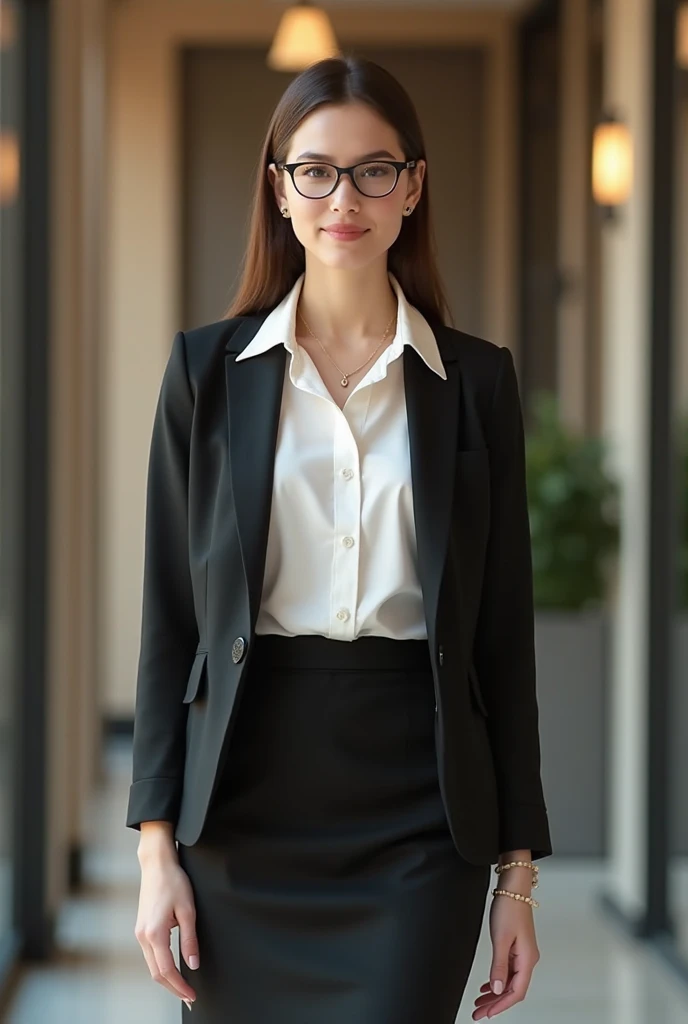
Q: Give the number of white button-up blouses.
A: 1